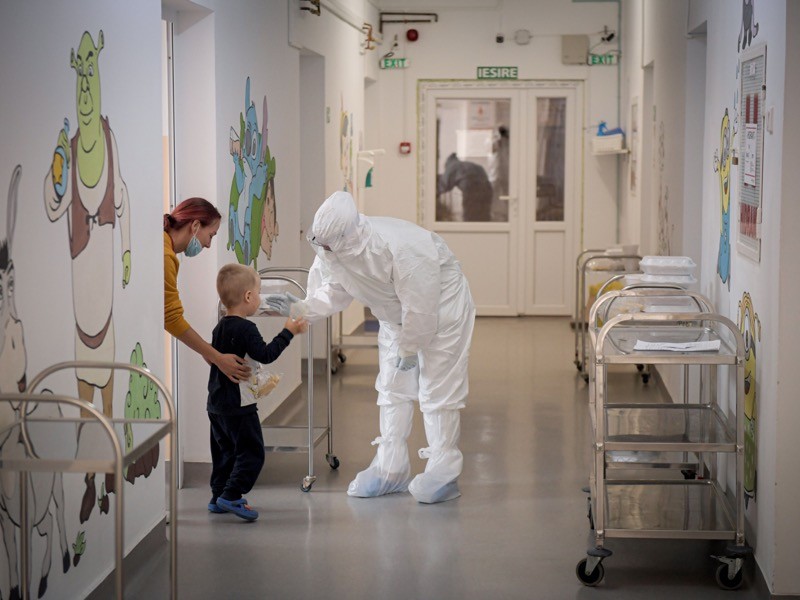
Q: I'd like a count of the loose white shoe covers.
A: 2